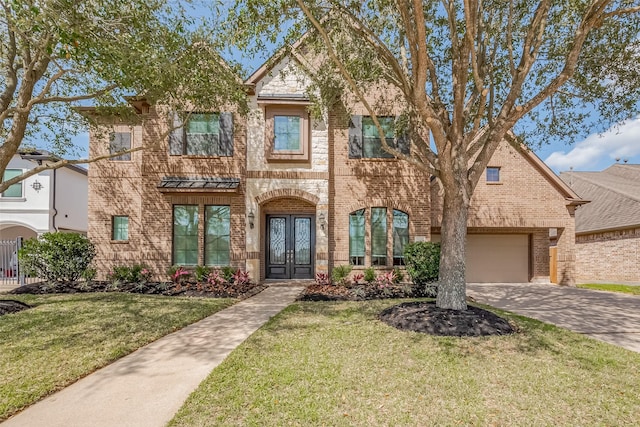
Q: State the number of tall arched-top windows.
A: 3